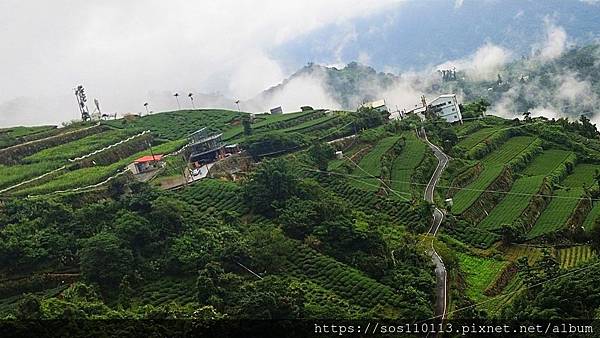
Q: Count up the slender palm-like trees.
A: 4